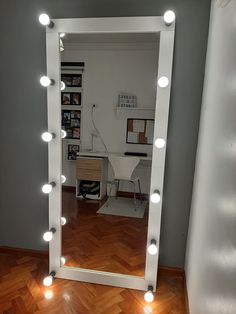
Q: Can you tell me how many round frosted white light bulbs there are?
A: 12